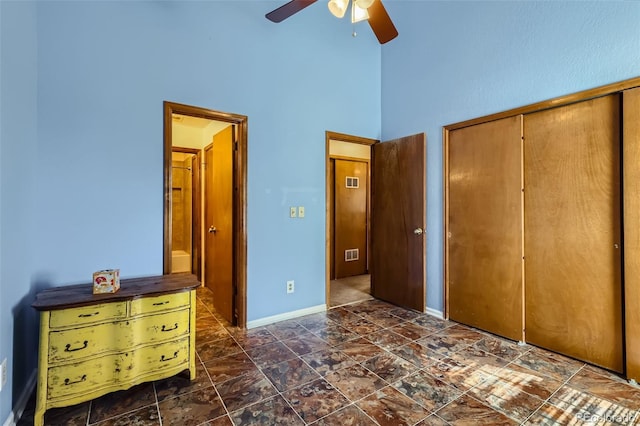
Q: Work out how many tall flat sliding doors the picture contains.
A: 3